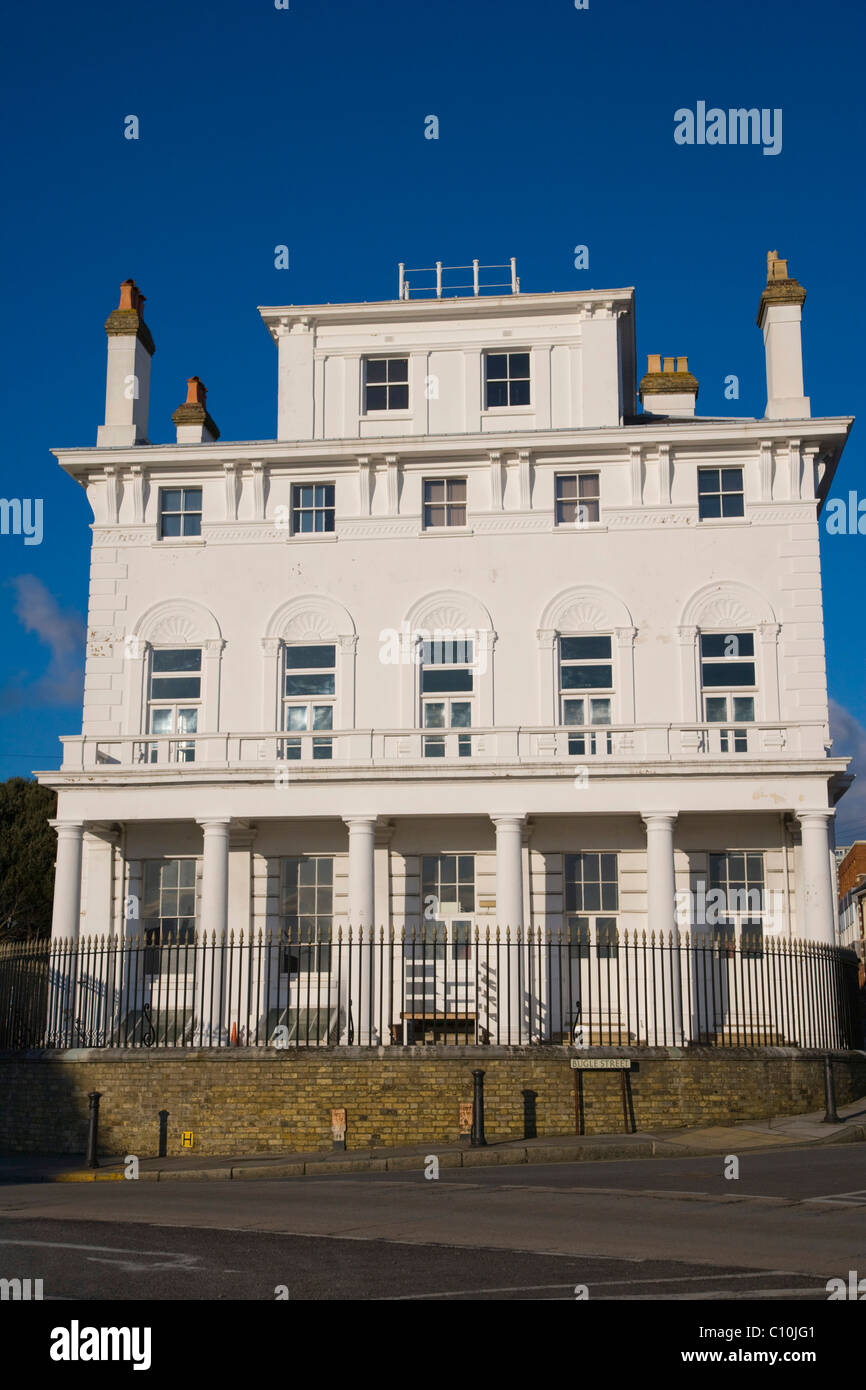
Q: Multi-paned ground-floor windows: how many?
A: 5